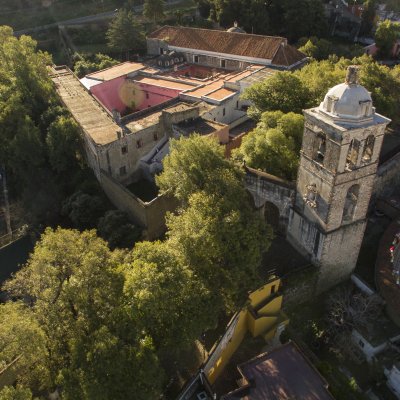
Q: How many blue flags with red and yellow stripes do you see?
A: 0